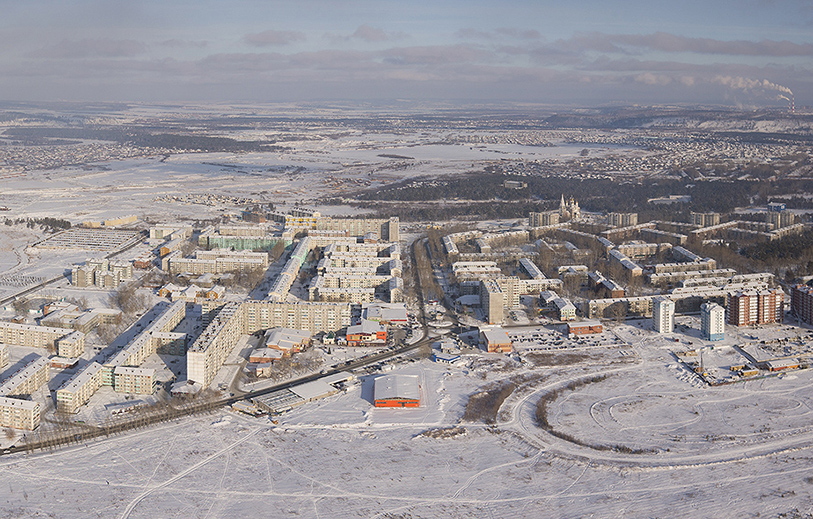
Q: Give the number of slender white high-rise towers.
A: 2